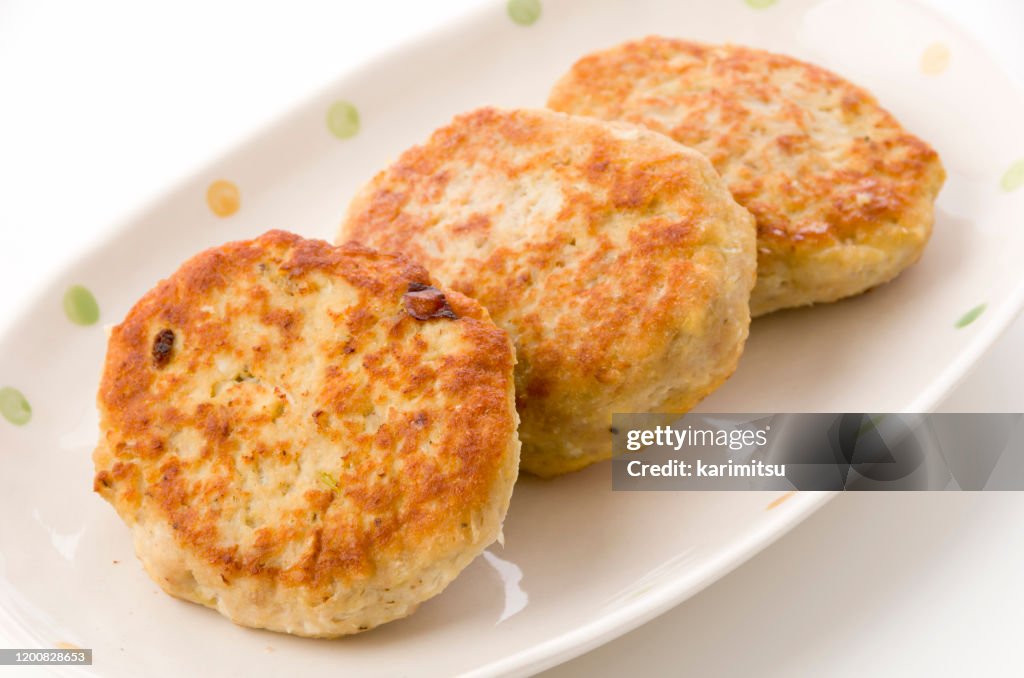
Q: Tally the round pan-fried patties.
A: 3